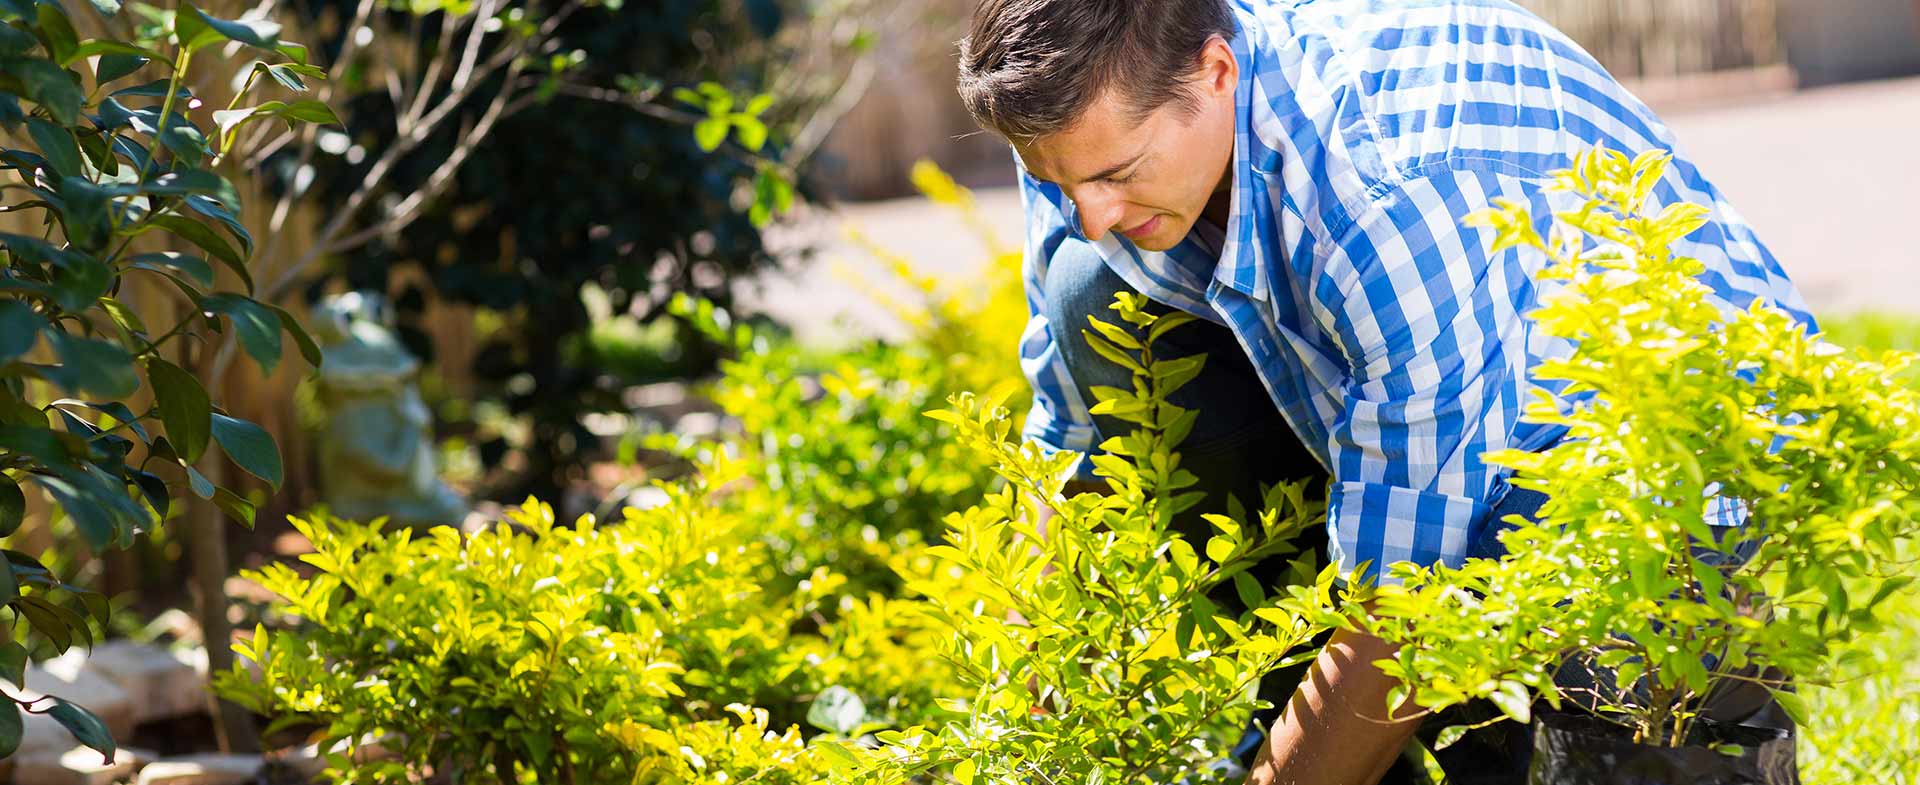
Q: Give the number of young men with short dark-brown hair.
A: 1